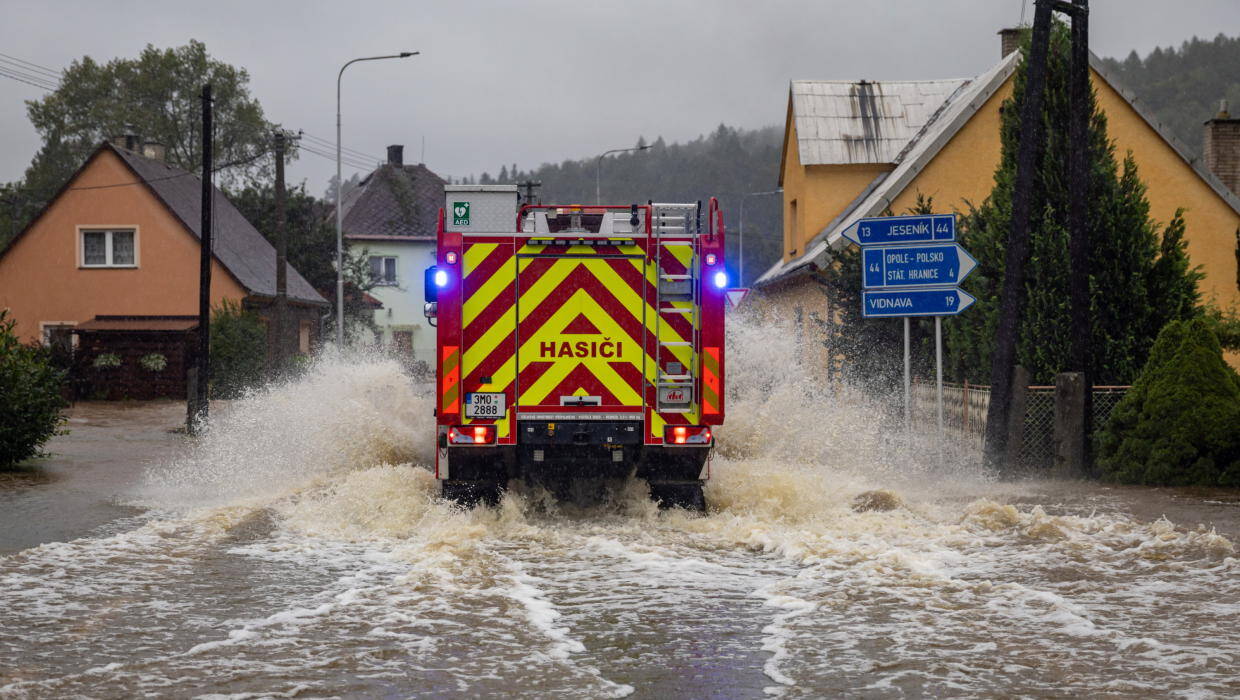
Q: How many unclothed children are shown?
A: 0